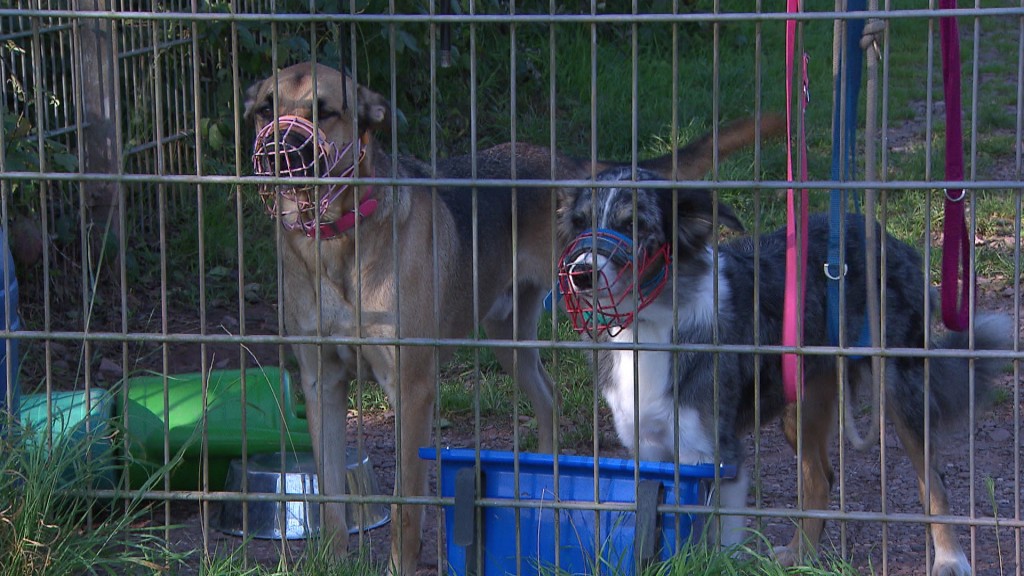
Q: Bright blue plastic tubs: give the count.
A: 1